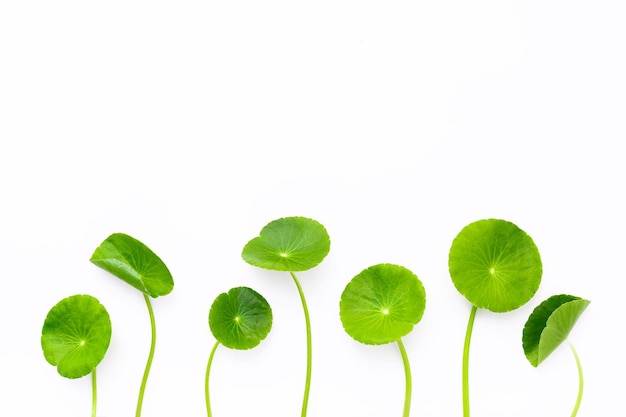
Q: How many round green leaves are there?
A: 7